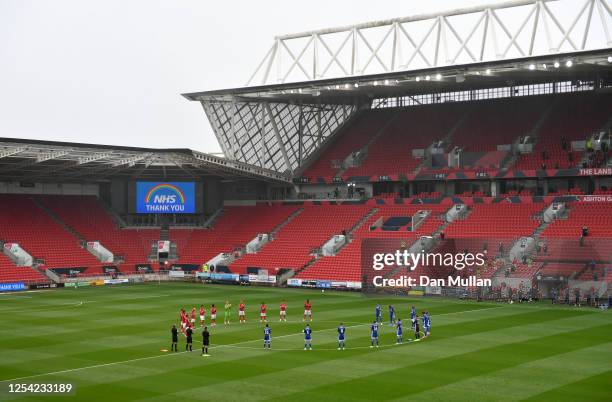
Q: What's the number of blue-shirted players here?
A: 10